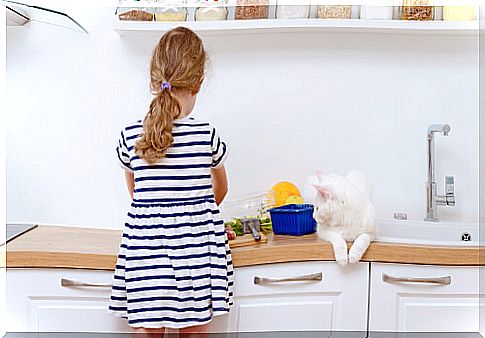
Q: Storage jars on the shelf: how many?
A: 9